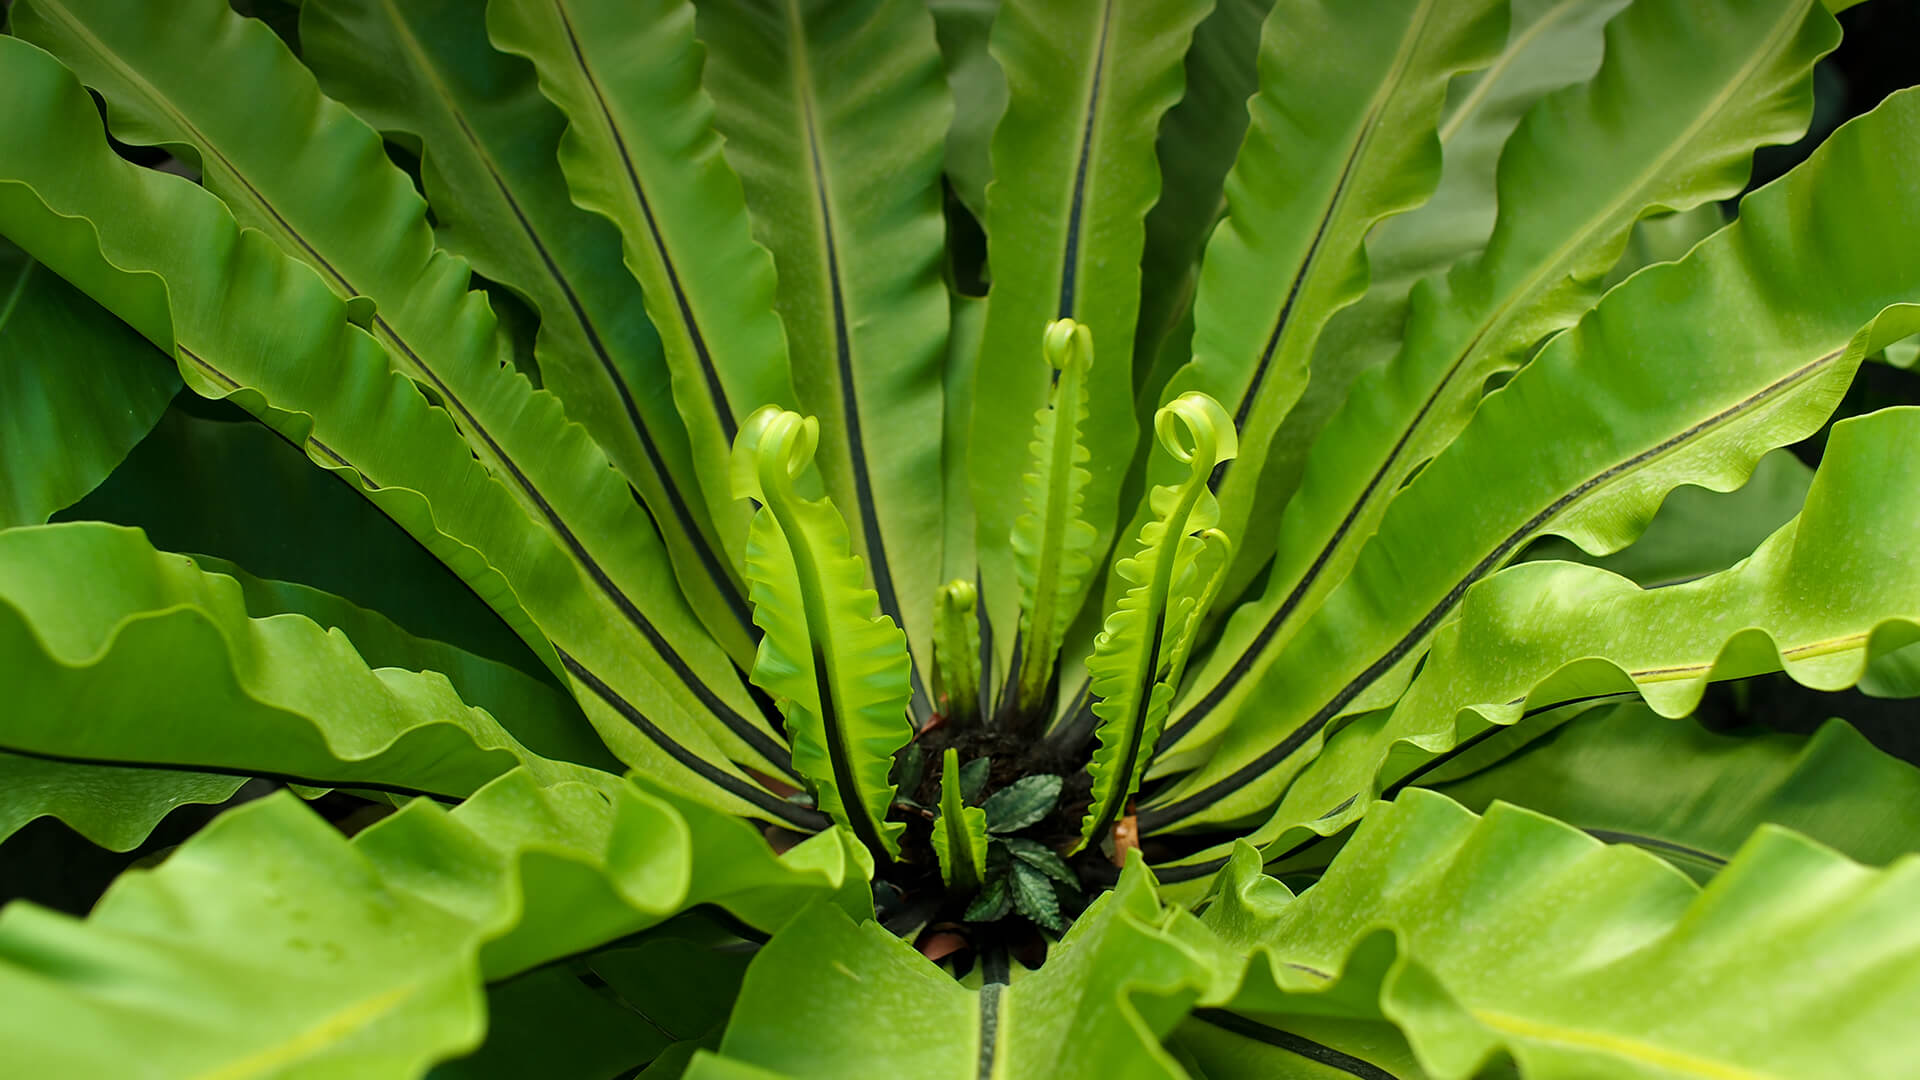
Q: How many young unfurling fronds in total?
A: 6